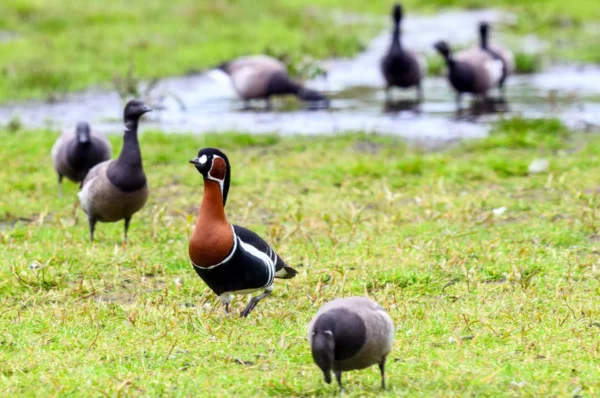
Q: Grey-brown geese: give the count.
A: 7